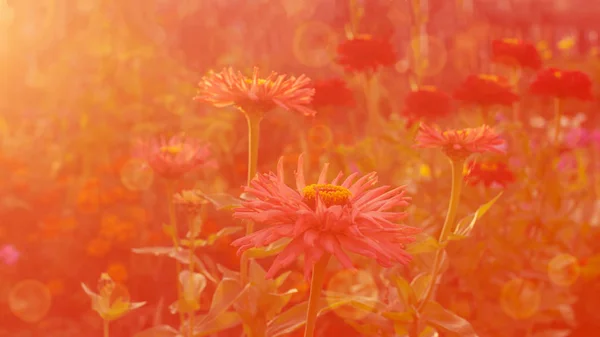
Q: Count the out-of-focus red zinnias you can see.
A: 7